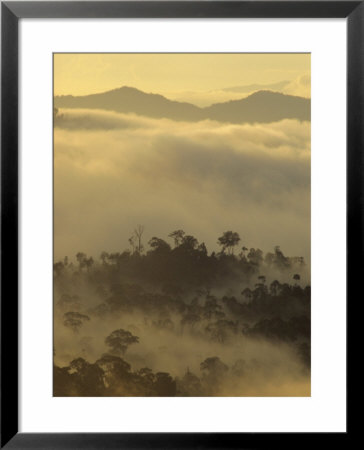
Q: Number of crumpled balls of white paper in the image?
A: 0